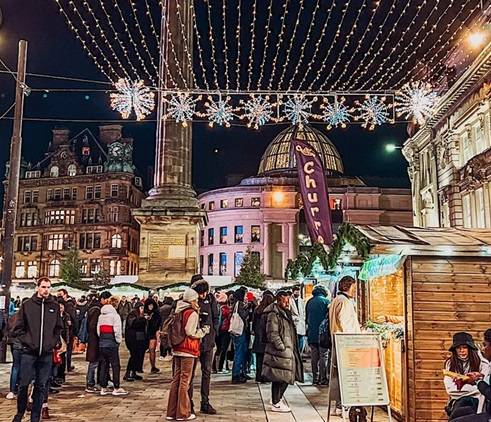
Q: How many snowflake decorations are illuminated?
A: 8